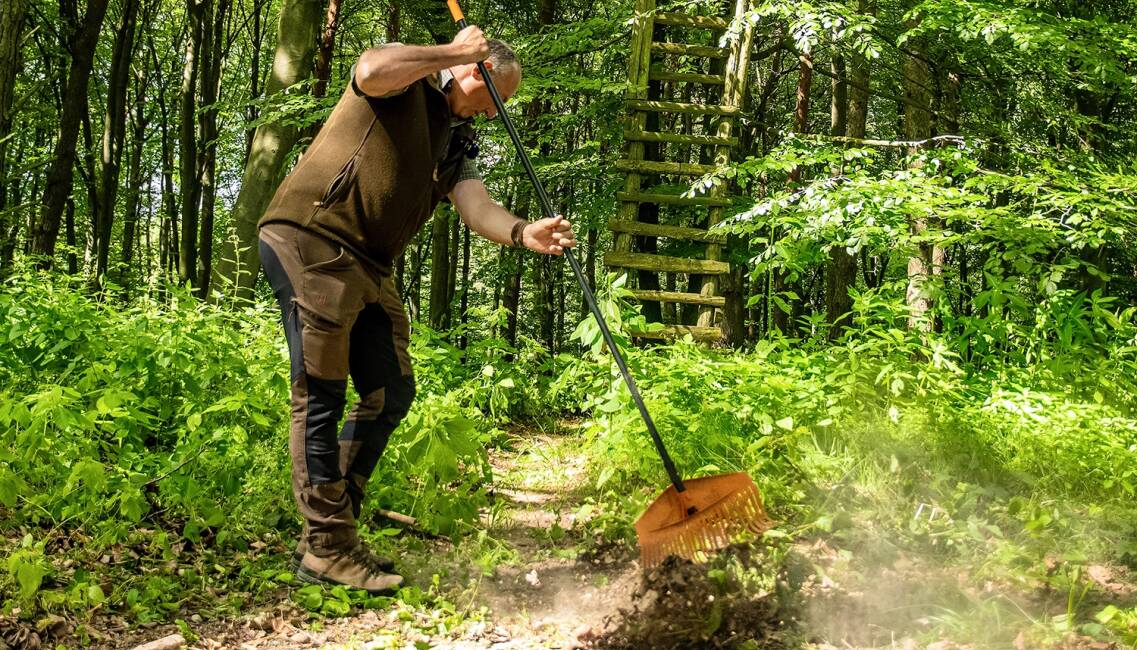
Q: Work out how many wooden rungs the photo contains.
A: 11